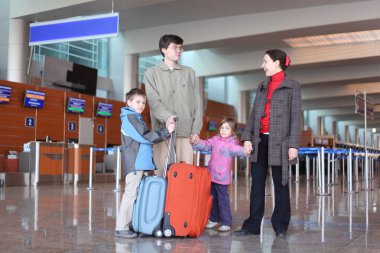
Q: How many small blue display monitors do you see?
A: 4